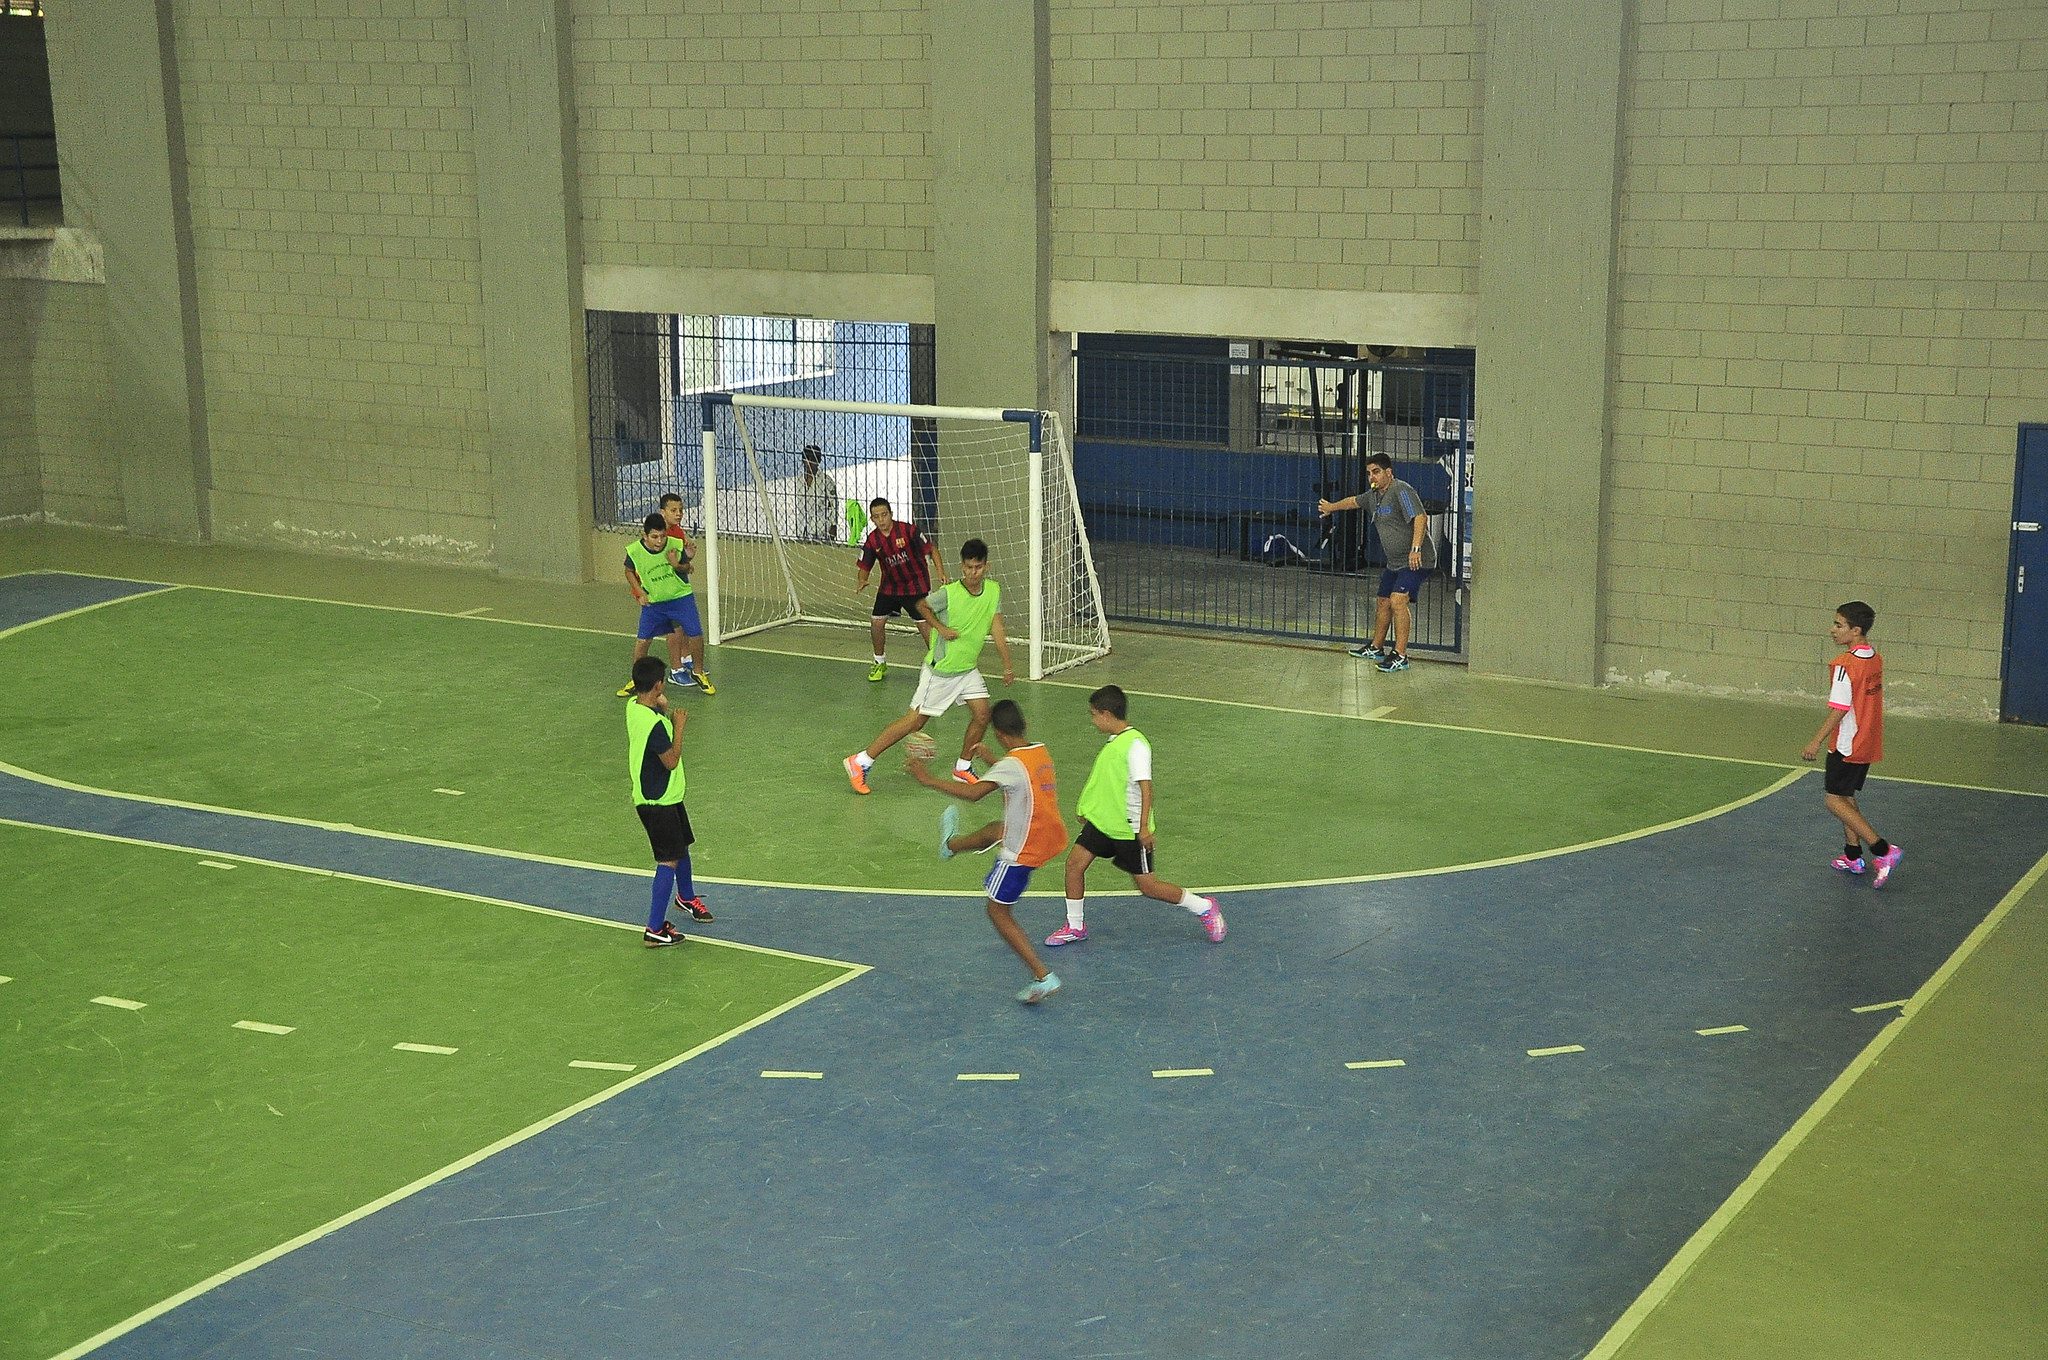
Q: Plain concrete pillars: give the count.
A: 4